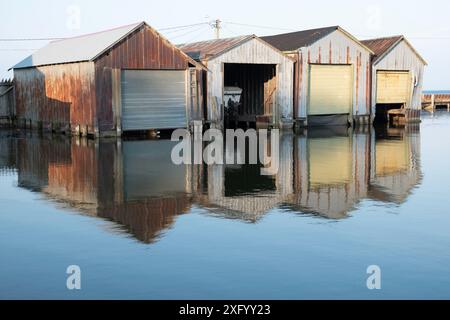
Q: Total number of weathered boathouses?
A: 4